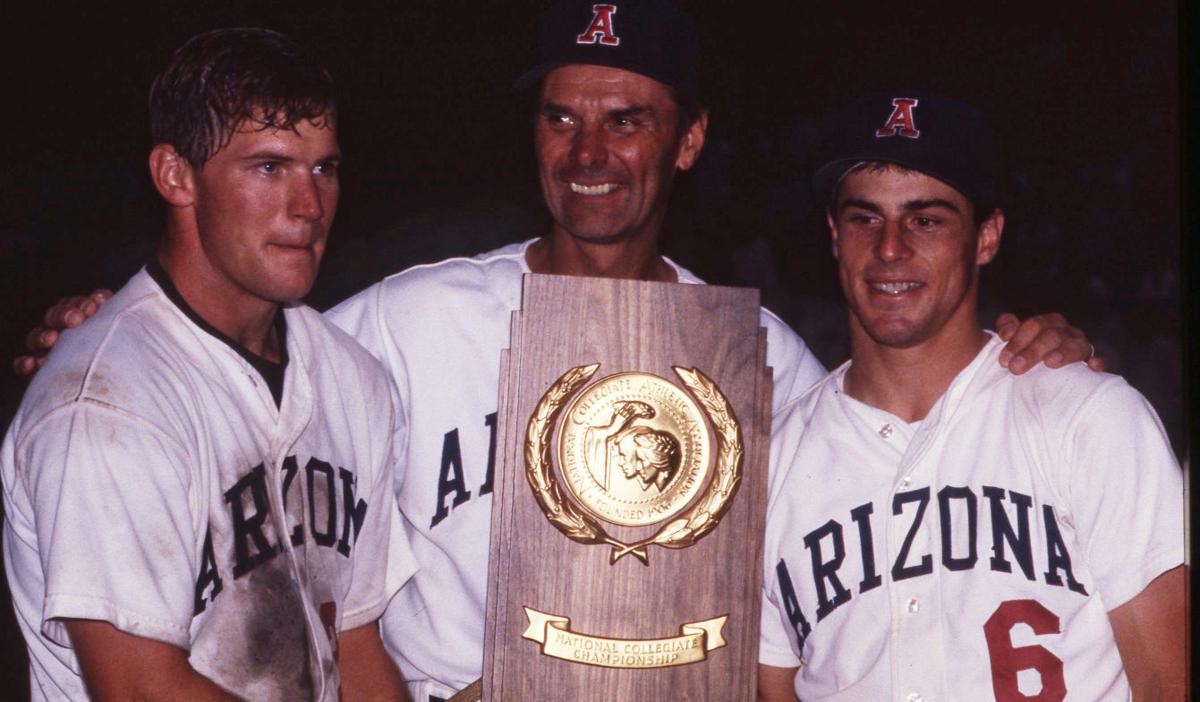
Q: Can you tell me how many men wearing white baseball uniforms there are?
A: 3